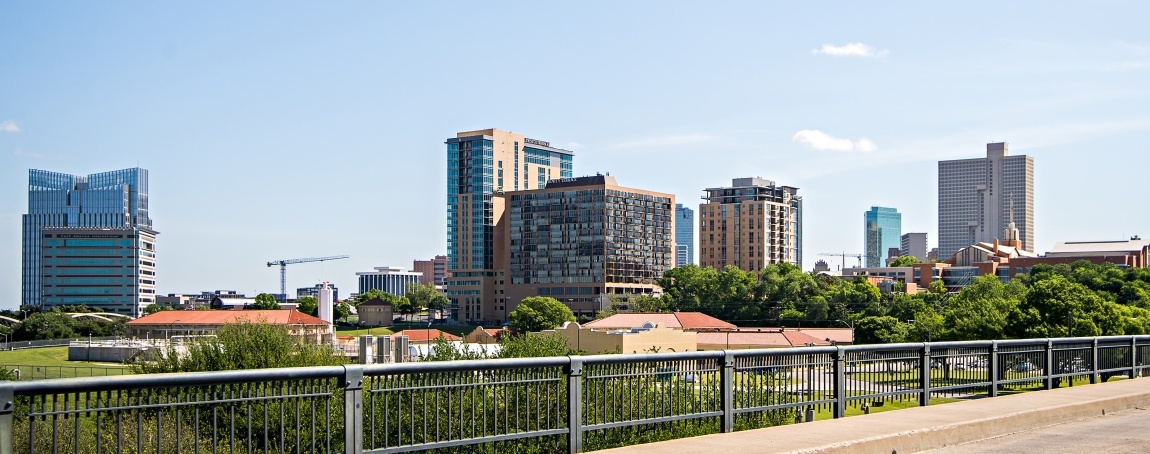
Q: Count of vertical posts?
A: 10